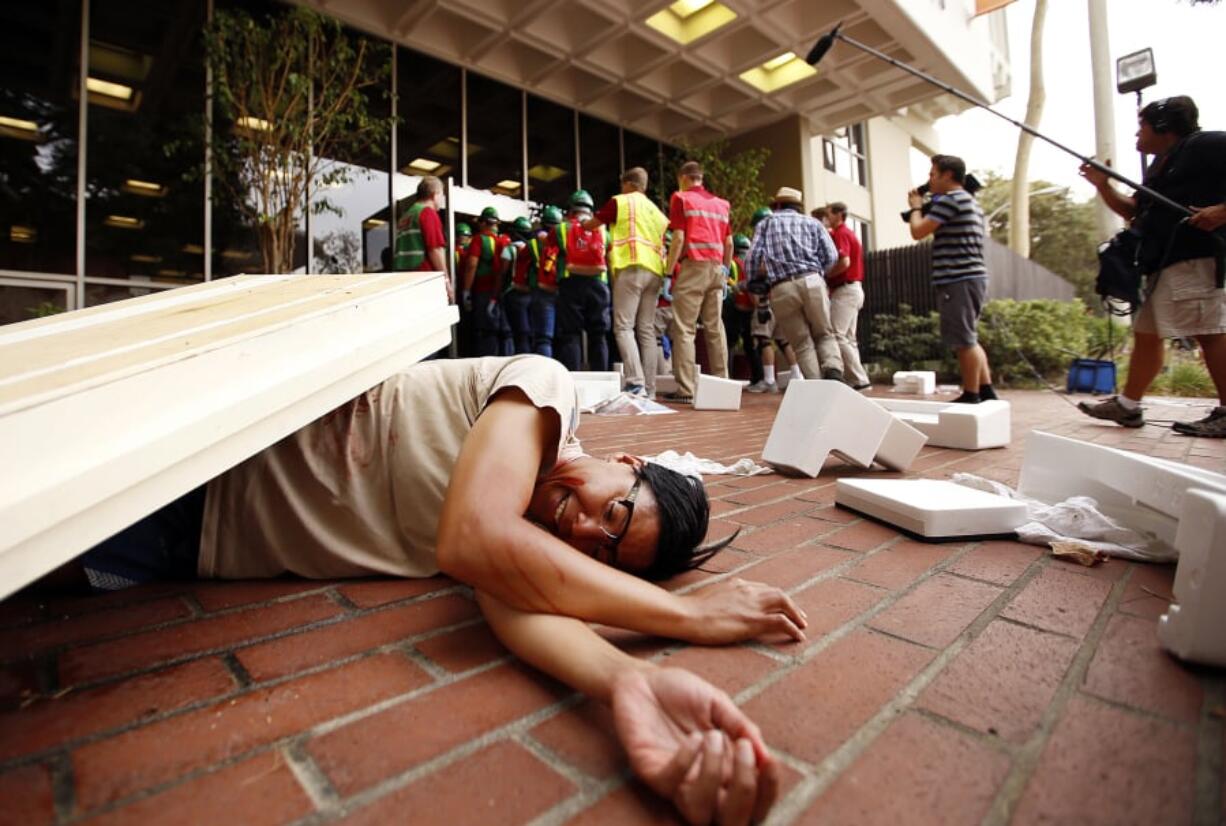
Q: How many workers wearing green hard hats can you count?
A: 7